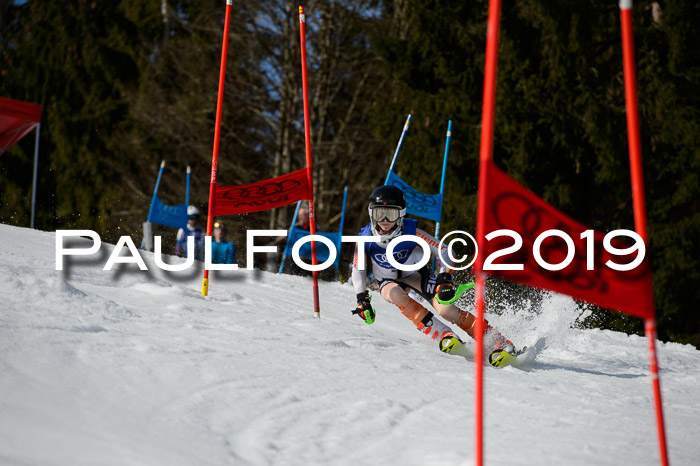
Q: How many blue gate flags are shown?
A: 3